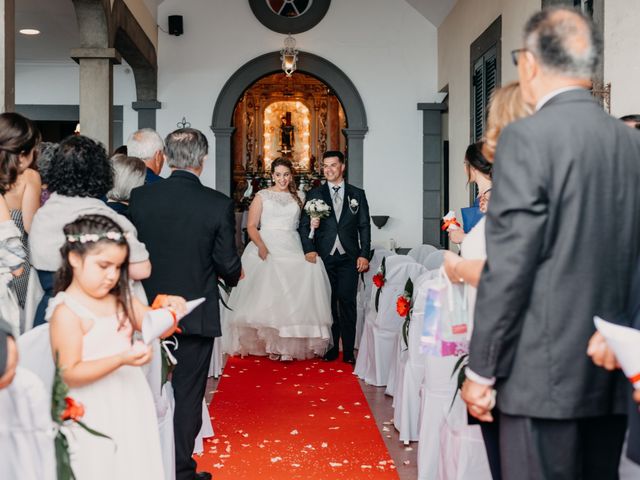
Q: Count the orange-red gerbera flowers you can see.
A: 3